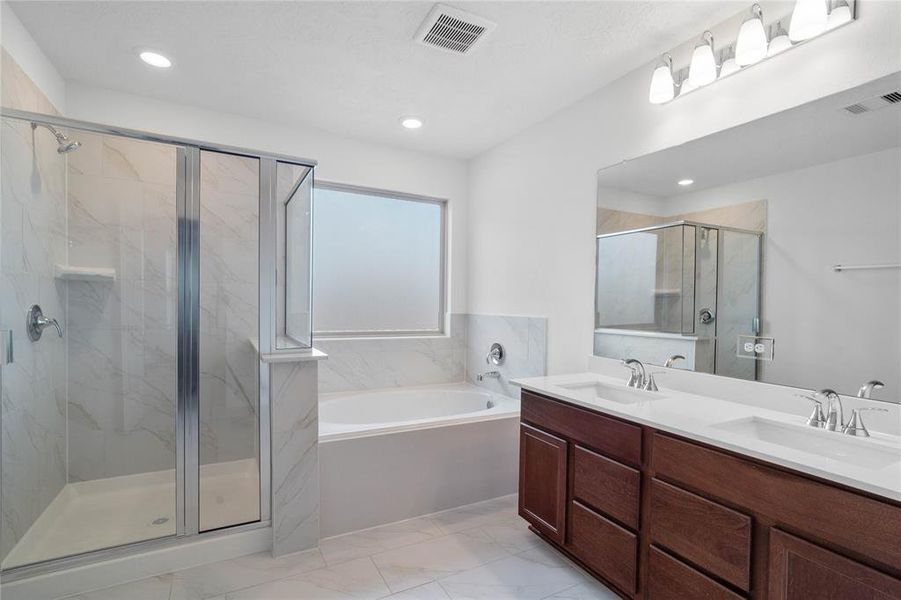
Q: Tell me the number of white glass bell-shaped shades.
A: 4